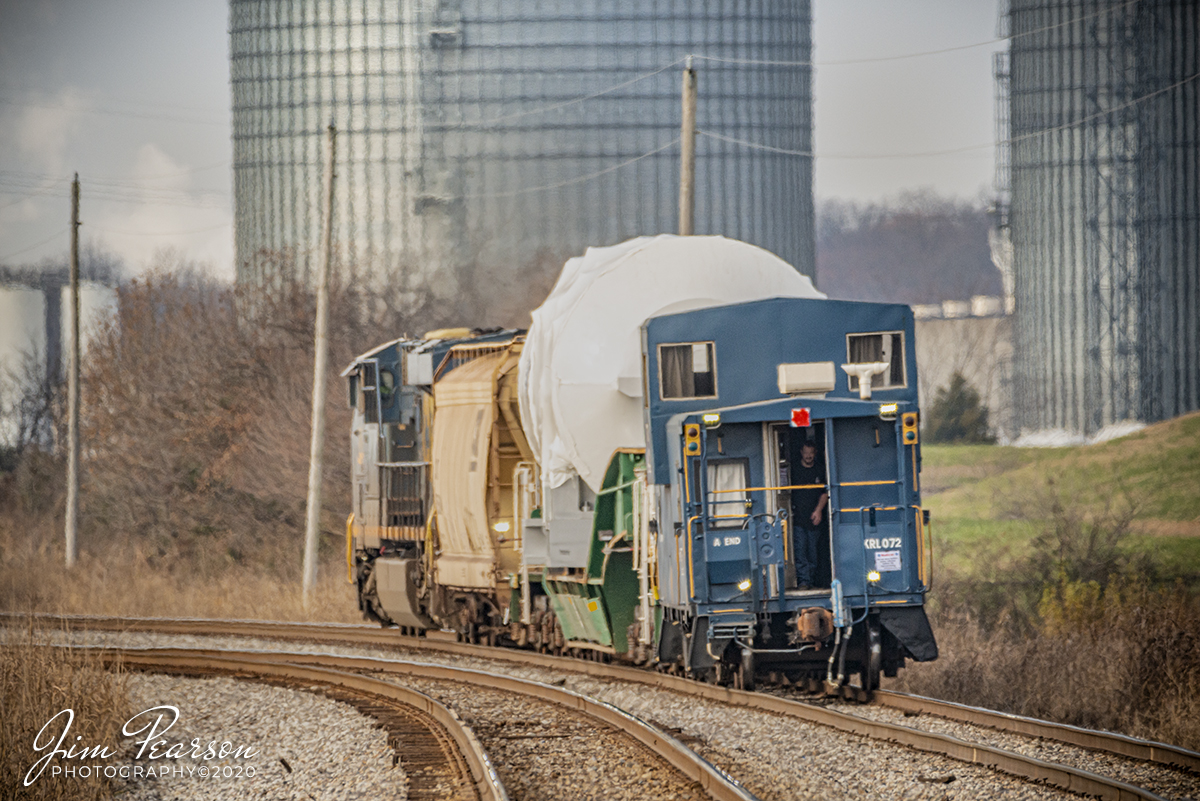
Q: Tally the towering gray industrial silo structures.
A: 2